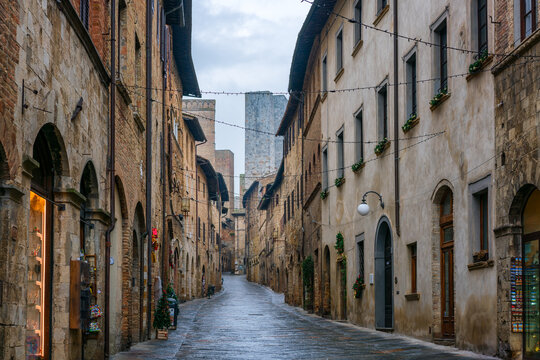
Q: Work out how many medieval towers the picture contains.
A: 3